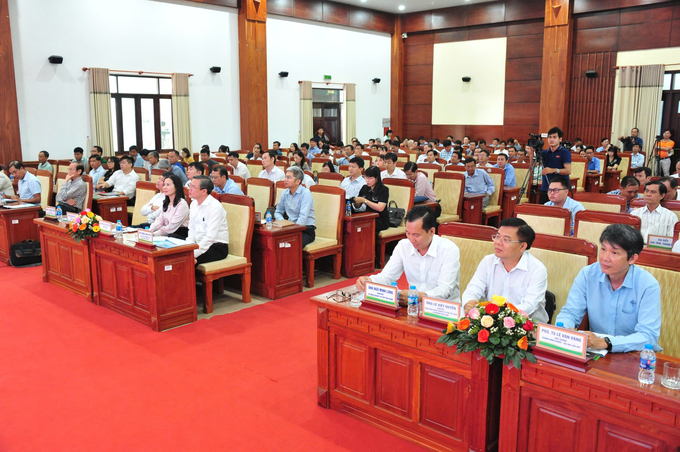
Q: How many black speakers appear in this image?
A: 6